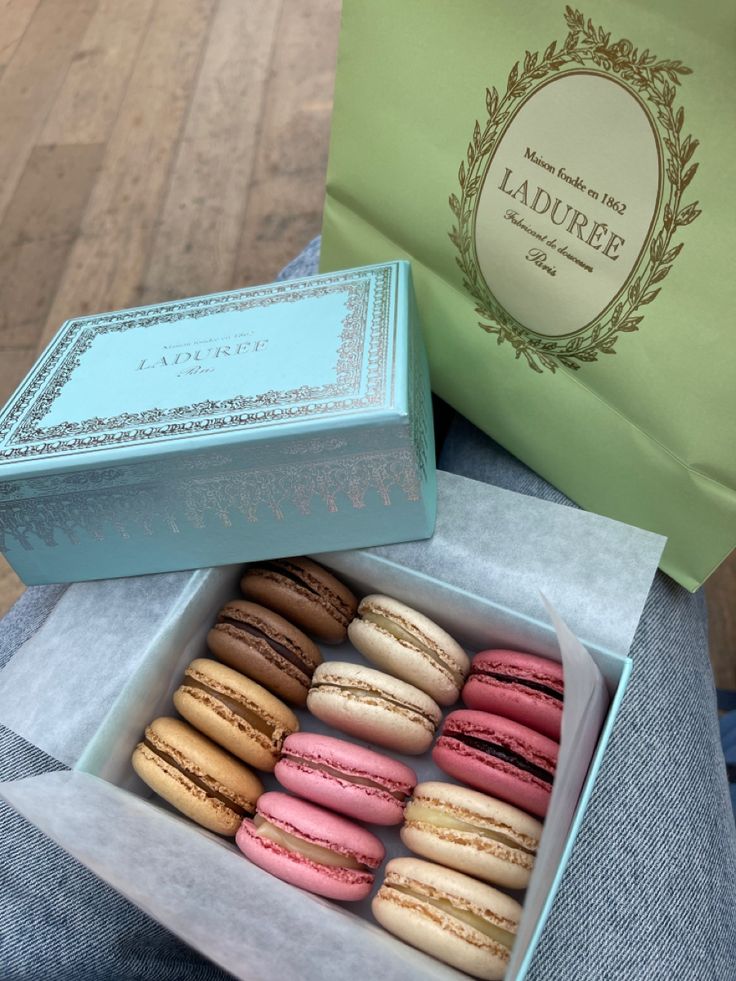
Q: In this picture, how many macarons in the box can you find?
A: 12